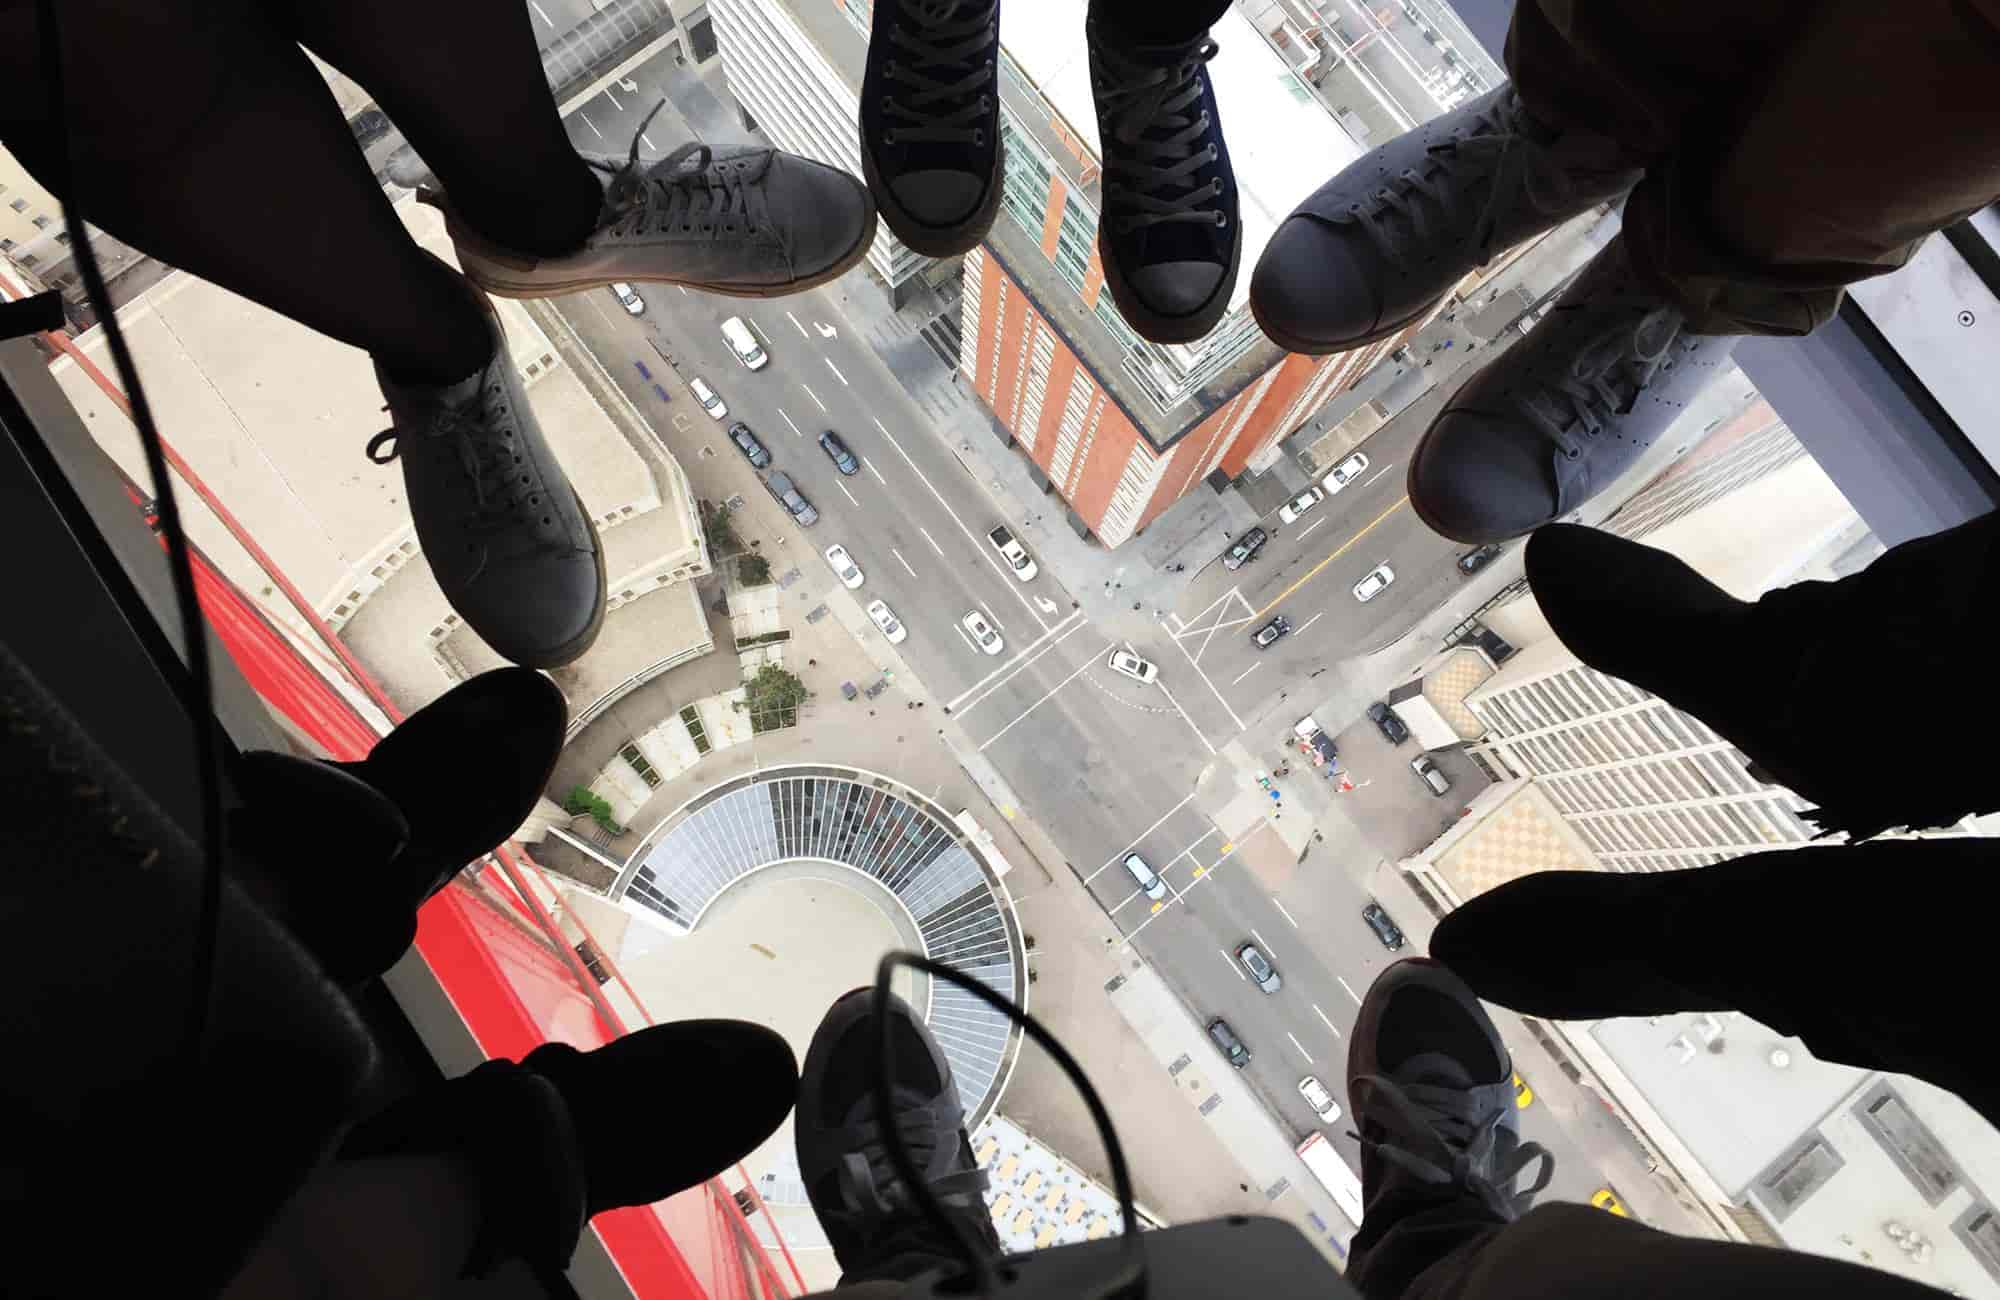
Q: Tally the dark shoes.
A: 12